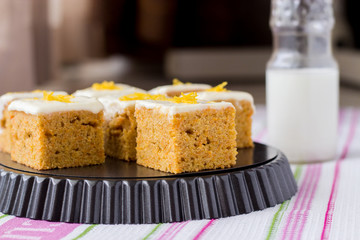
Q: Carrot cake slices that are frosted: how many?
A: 7